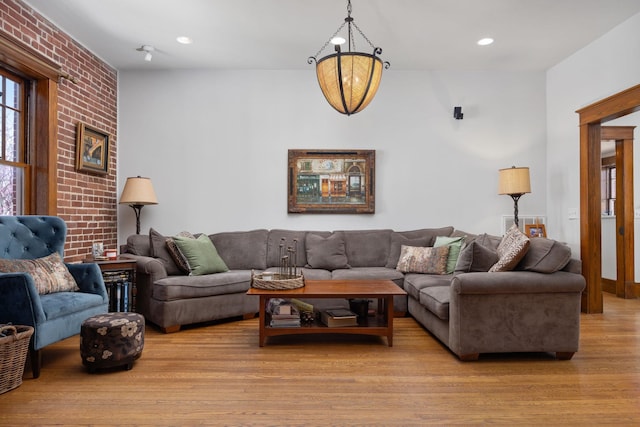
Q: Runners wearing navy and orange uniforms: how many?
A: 0